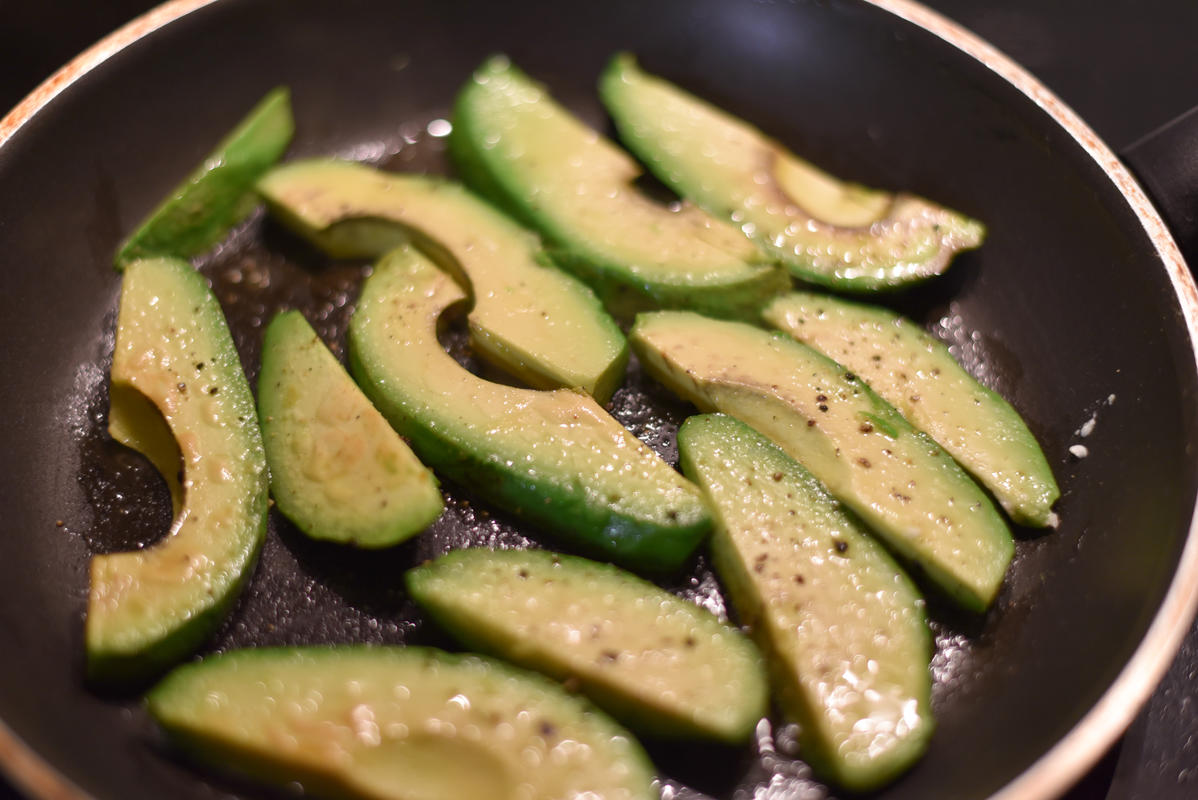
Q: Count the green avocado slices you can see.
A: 12